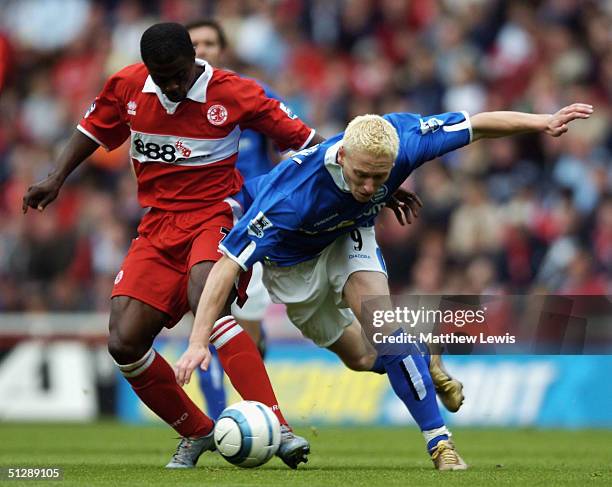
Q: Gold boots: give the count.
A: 2